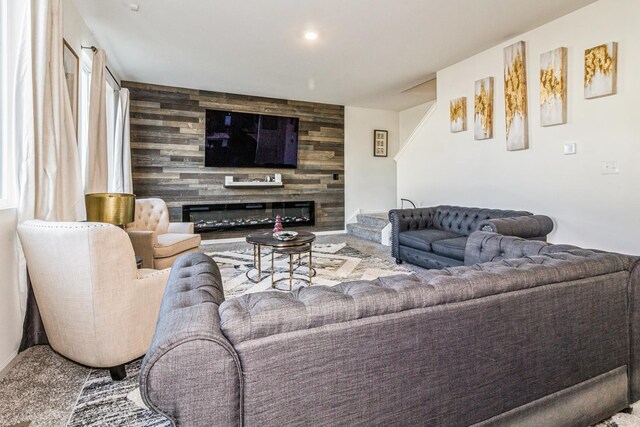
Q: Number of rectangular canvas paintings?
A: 5